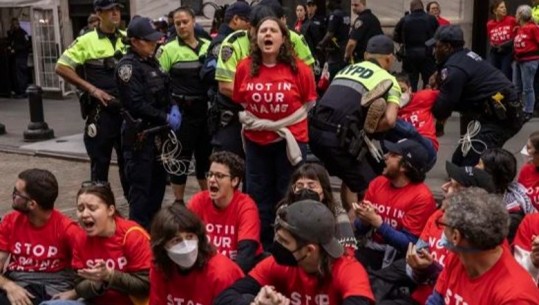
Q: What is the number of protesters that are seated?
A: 12